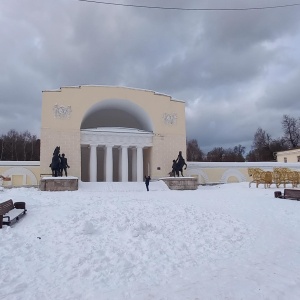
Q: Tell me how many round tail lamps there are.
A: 0